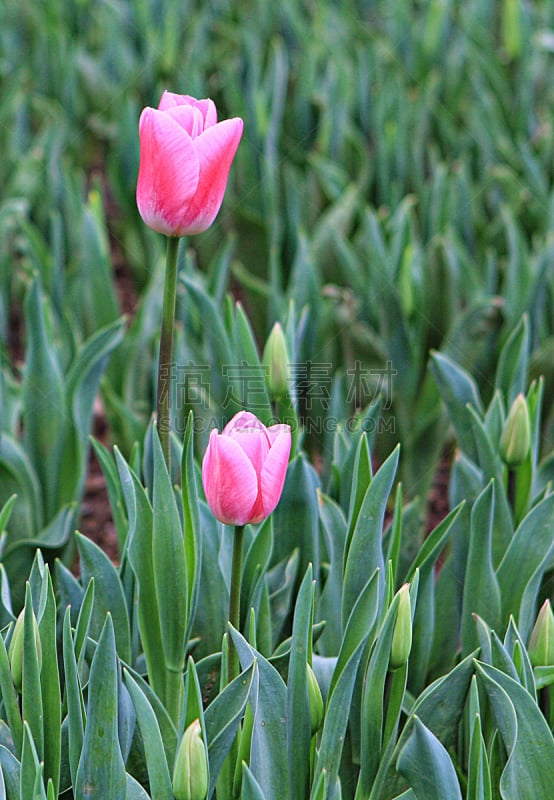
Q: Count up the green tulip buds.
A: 7